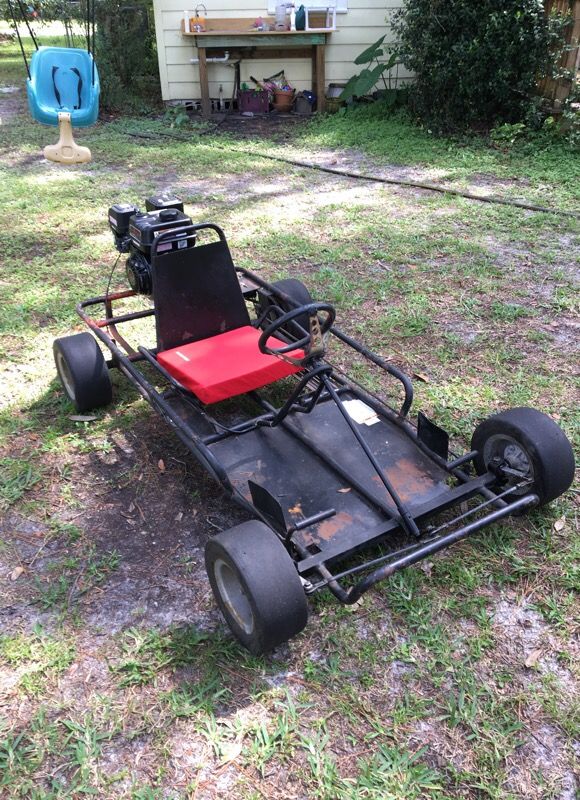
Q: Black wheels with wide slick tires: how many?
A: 4